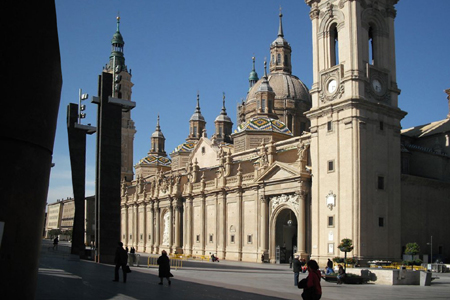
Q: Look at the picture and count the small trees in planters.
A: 2